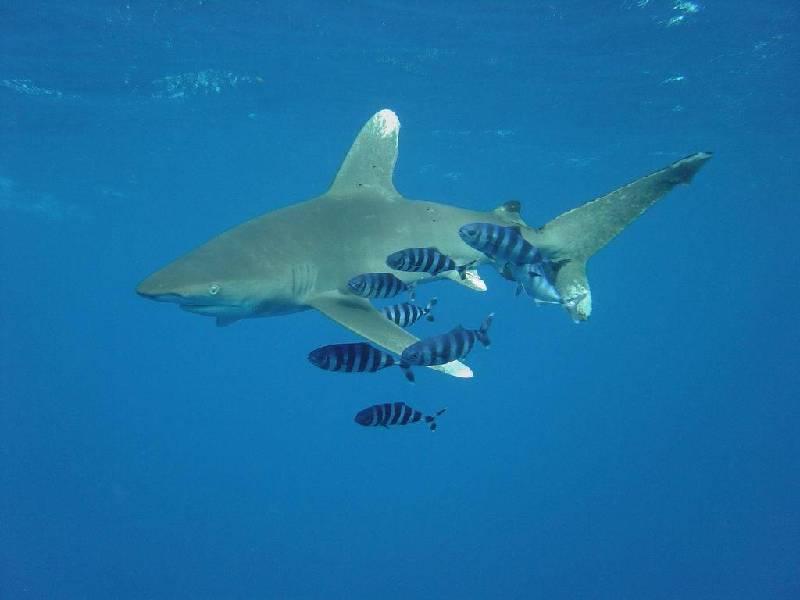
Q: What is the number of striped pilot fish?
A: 7